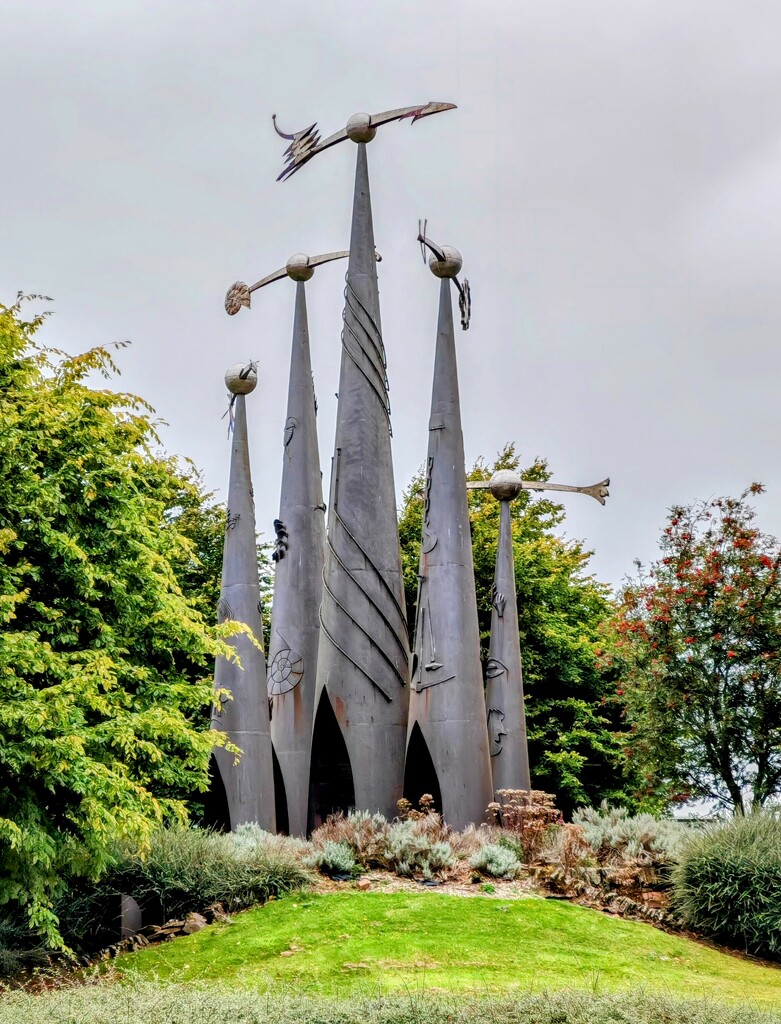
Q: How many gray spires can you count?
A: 5